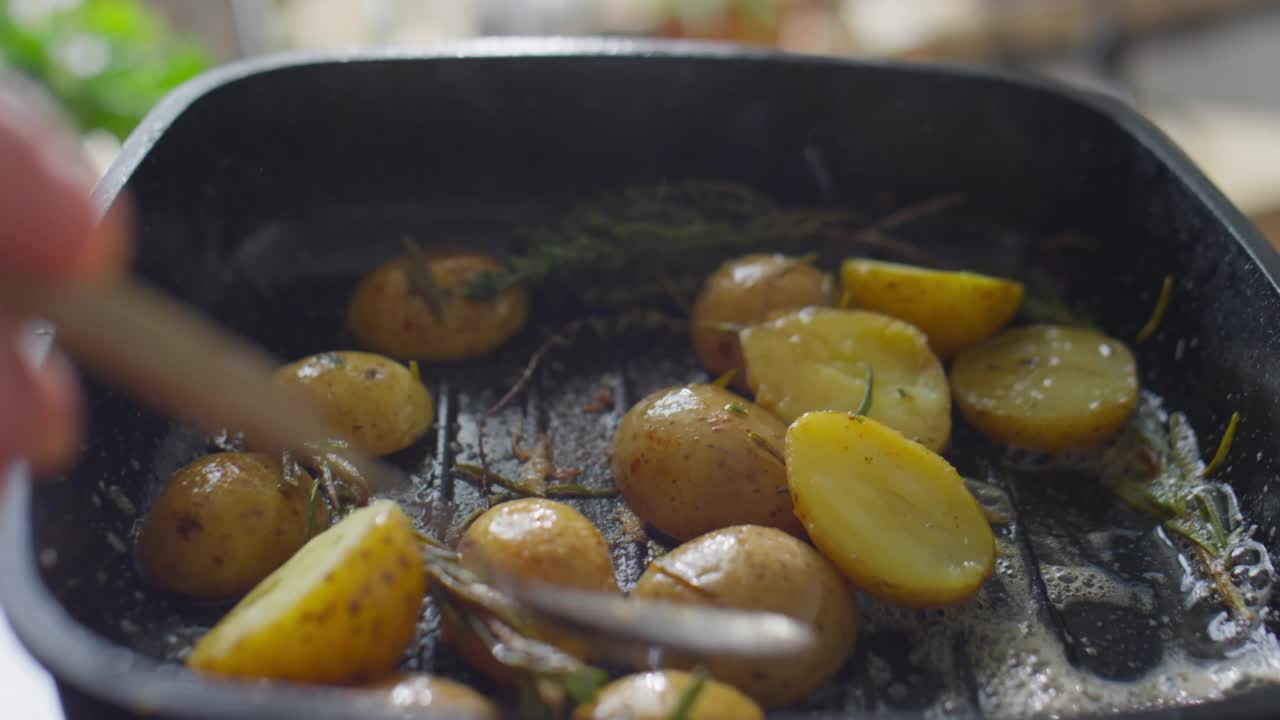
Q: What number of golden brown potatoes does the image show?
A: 14